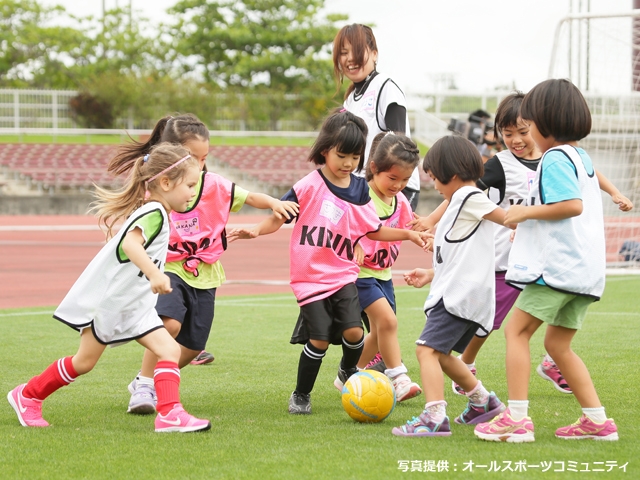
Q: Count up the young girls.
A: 7